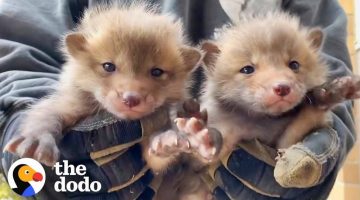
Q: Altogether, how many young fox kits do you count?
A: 2